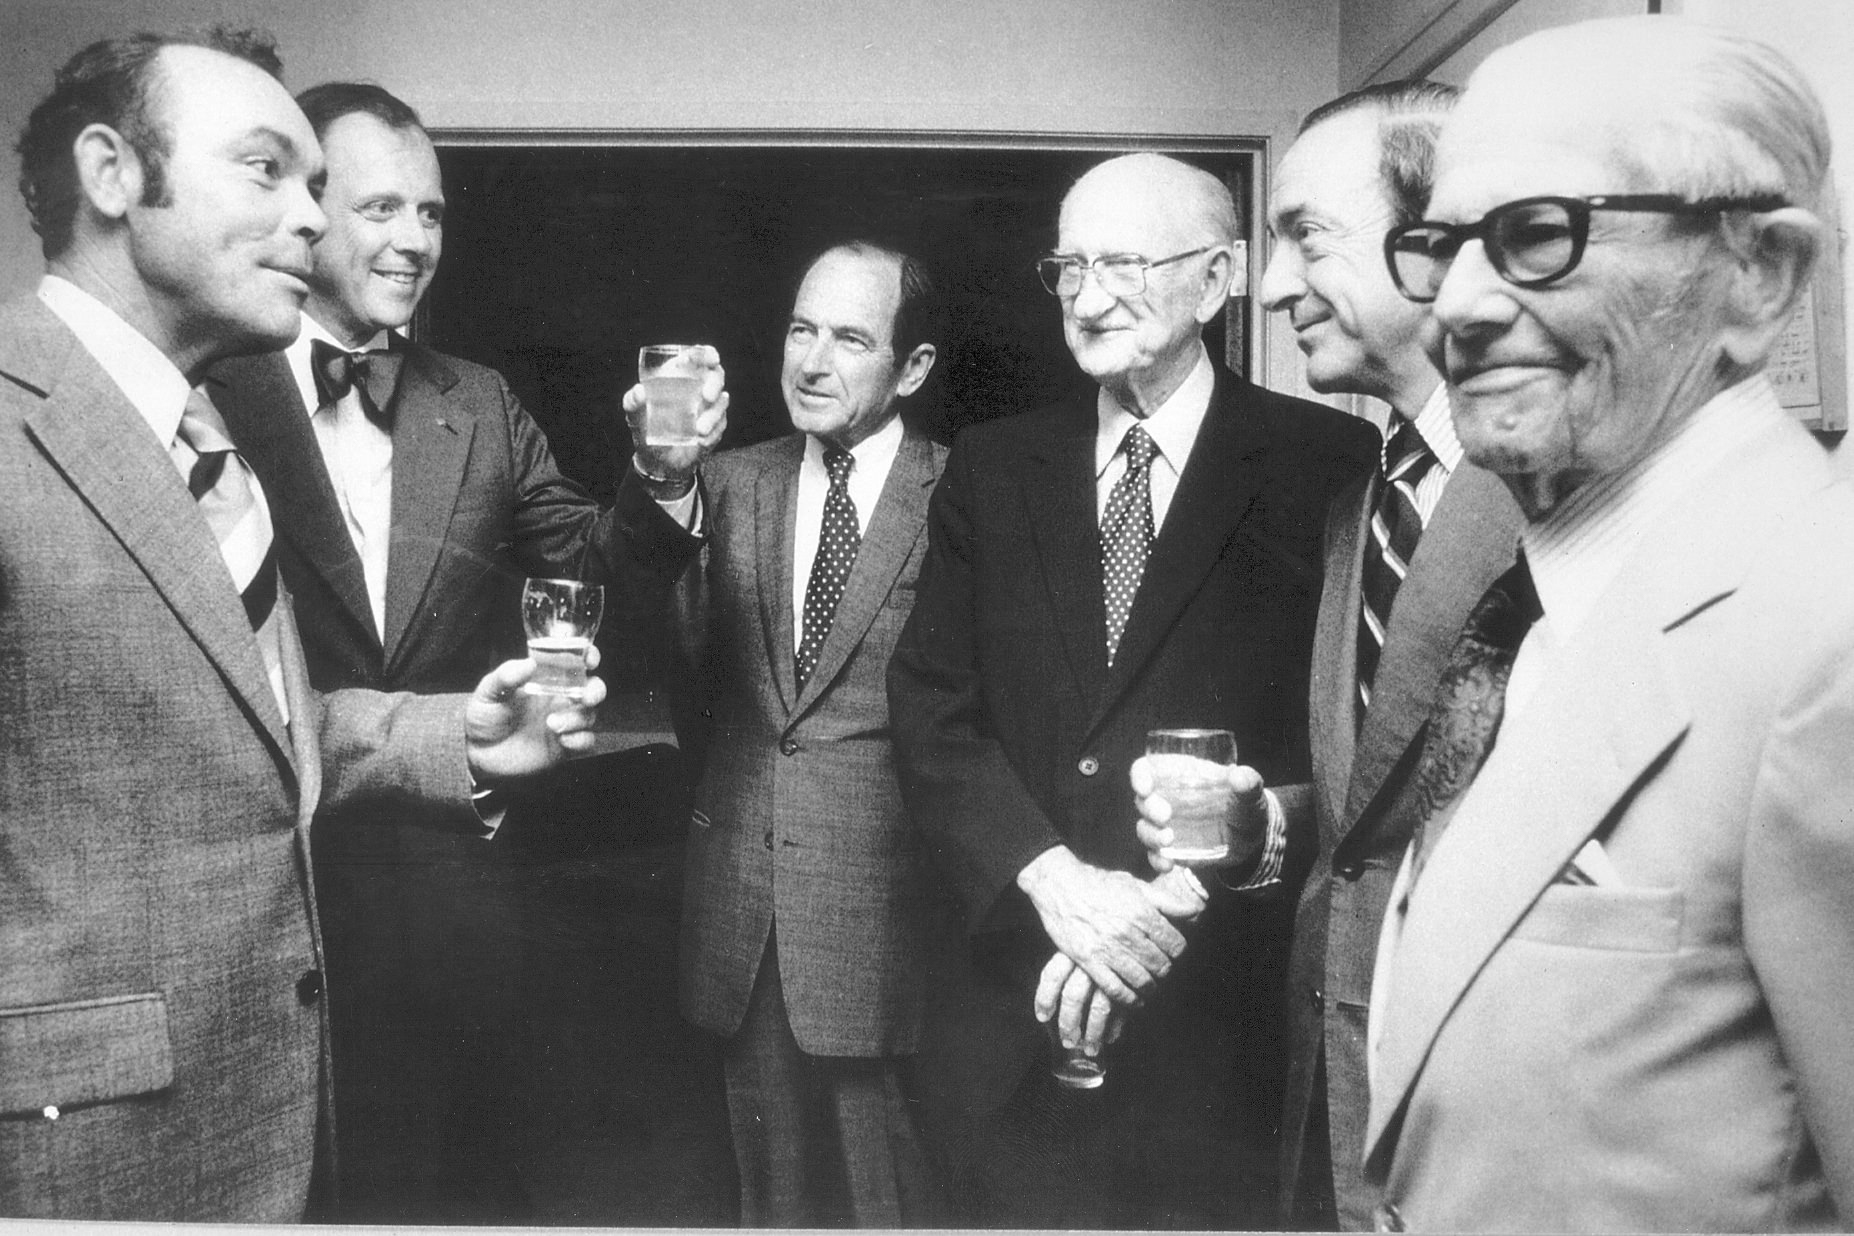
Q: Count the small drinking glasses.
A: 4